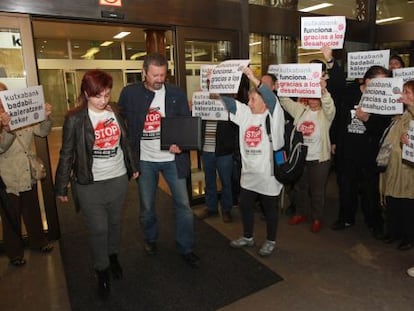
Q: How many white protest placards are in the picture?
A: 11